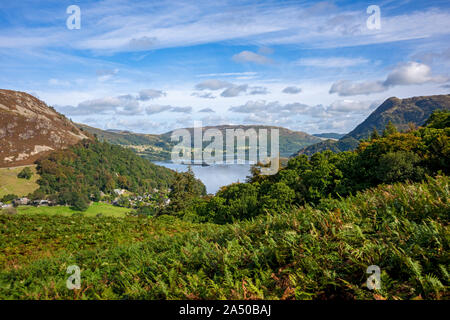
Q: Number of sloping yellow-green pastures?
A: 1